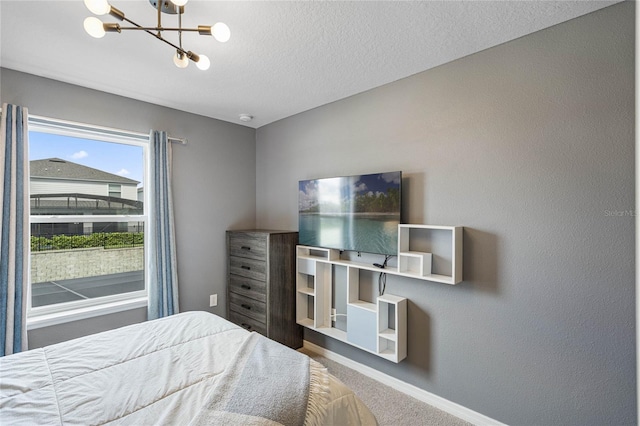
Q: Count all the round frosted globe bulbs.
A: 6